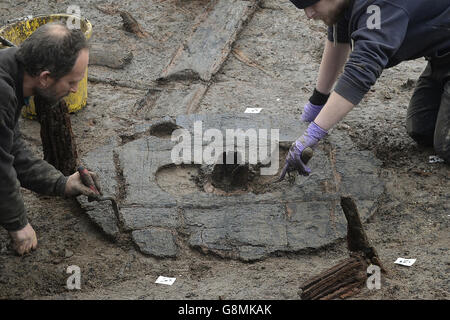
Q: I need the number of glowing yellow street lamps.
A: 0